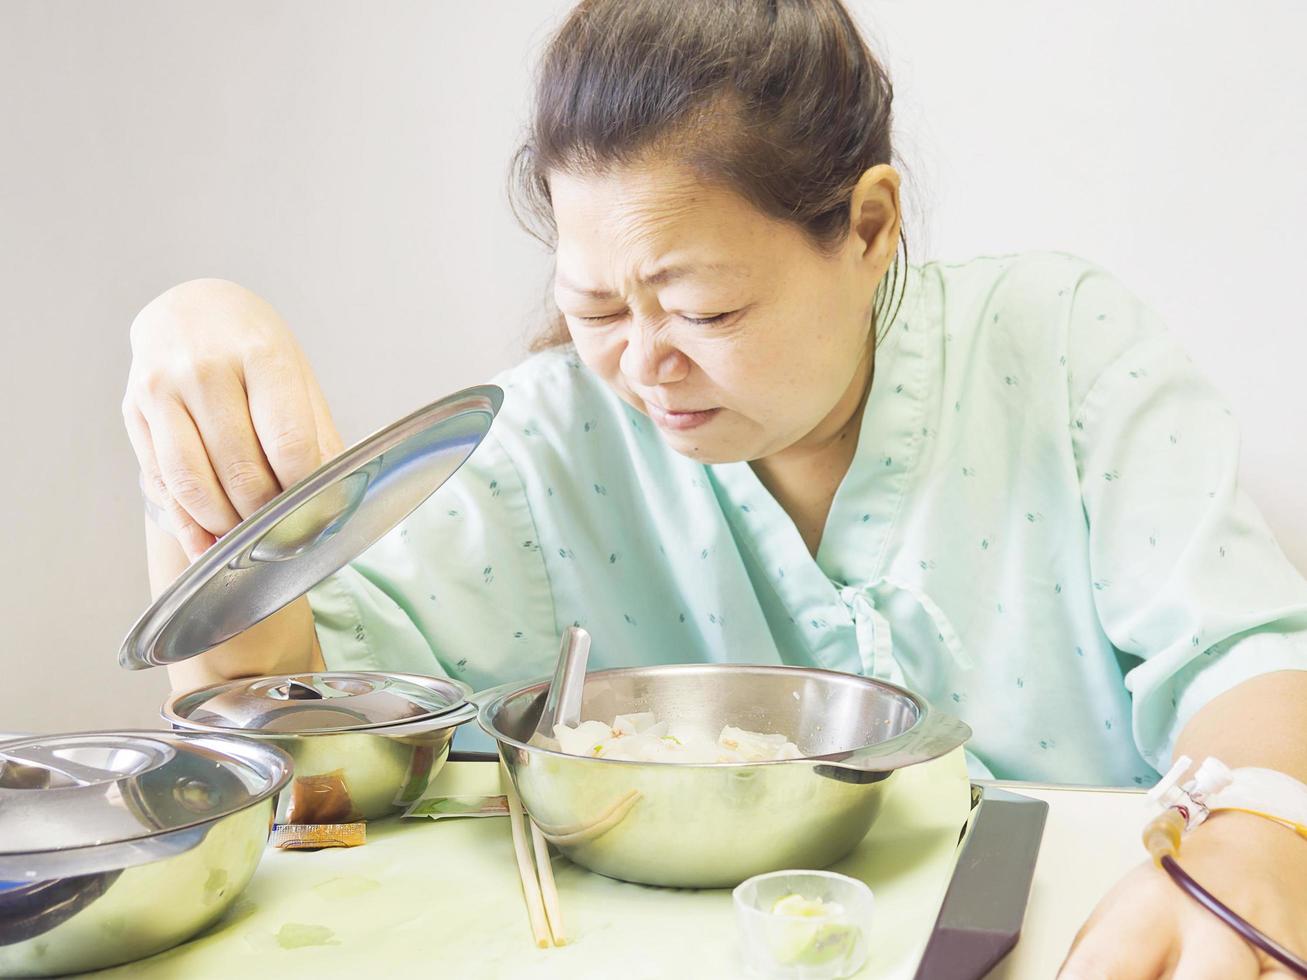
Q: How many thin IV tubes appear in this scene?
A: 2